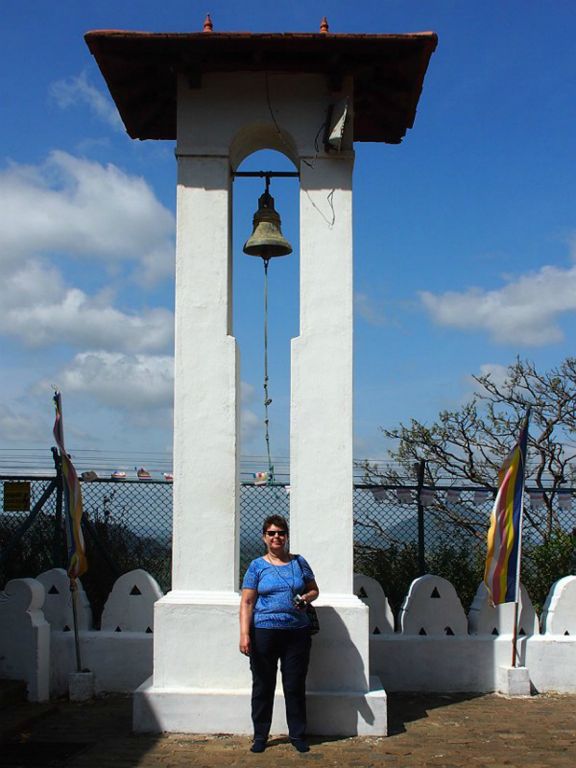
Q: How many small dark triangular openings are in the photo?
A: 13